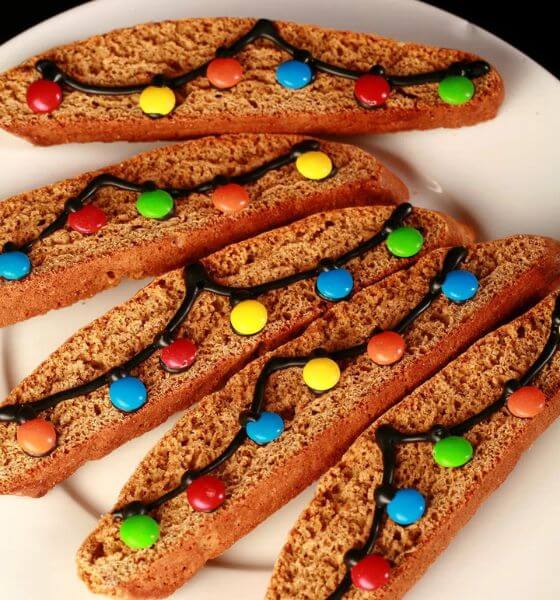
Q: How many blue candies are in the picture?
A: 7